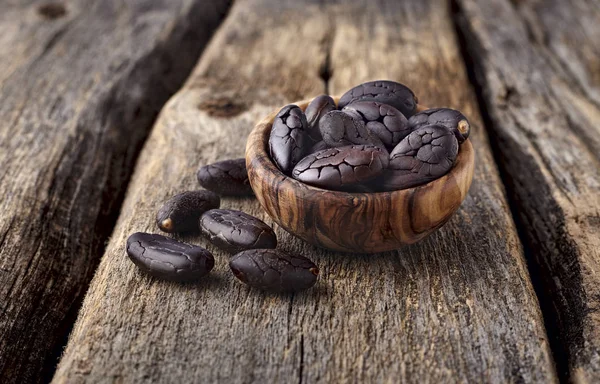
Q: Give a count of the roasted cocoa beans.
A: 13